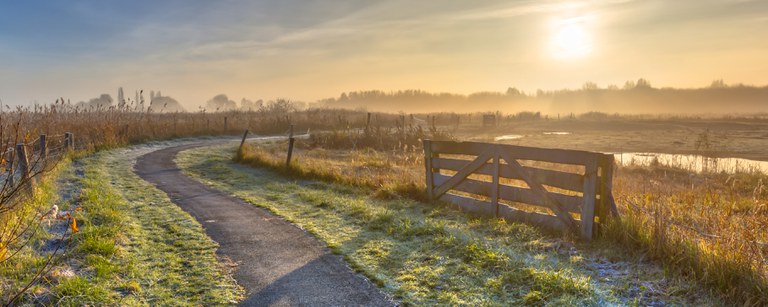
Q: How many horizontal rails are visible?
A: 4